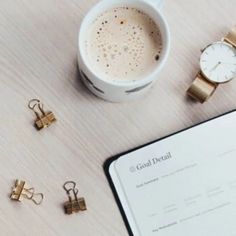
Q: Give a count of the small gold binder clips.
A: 3